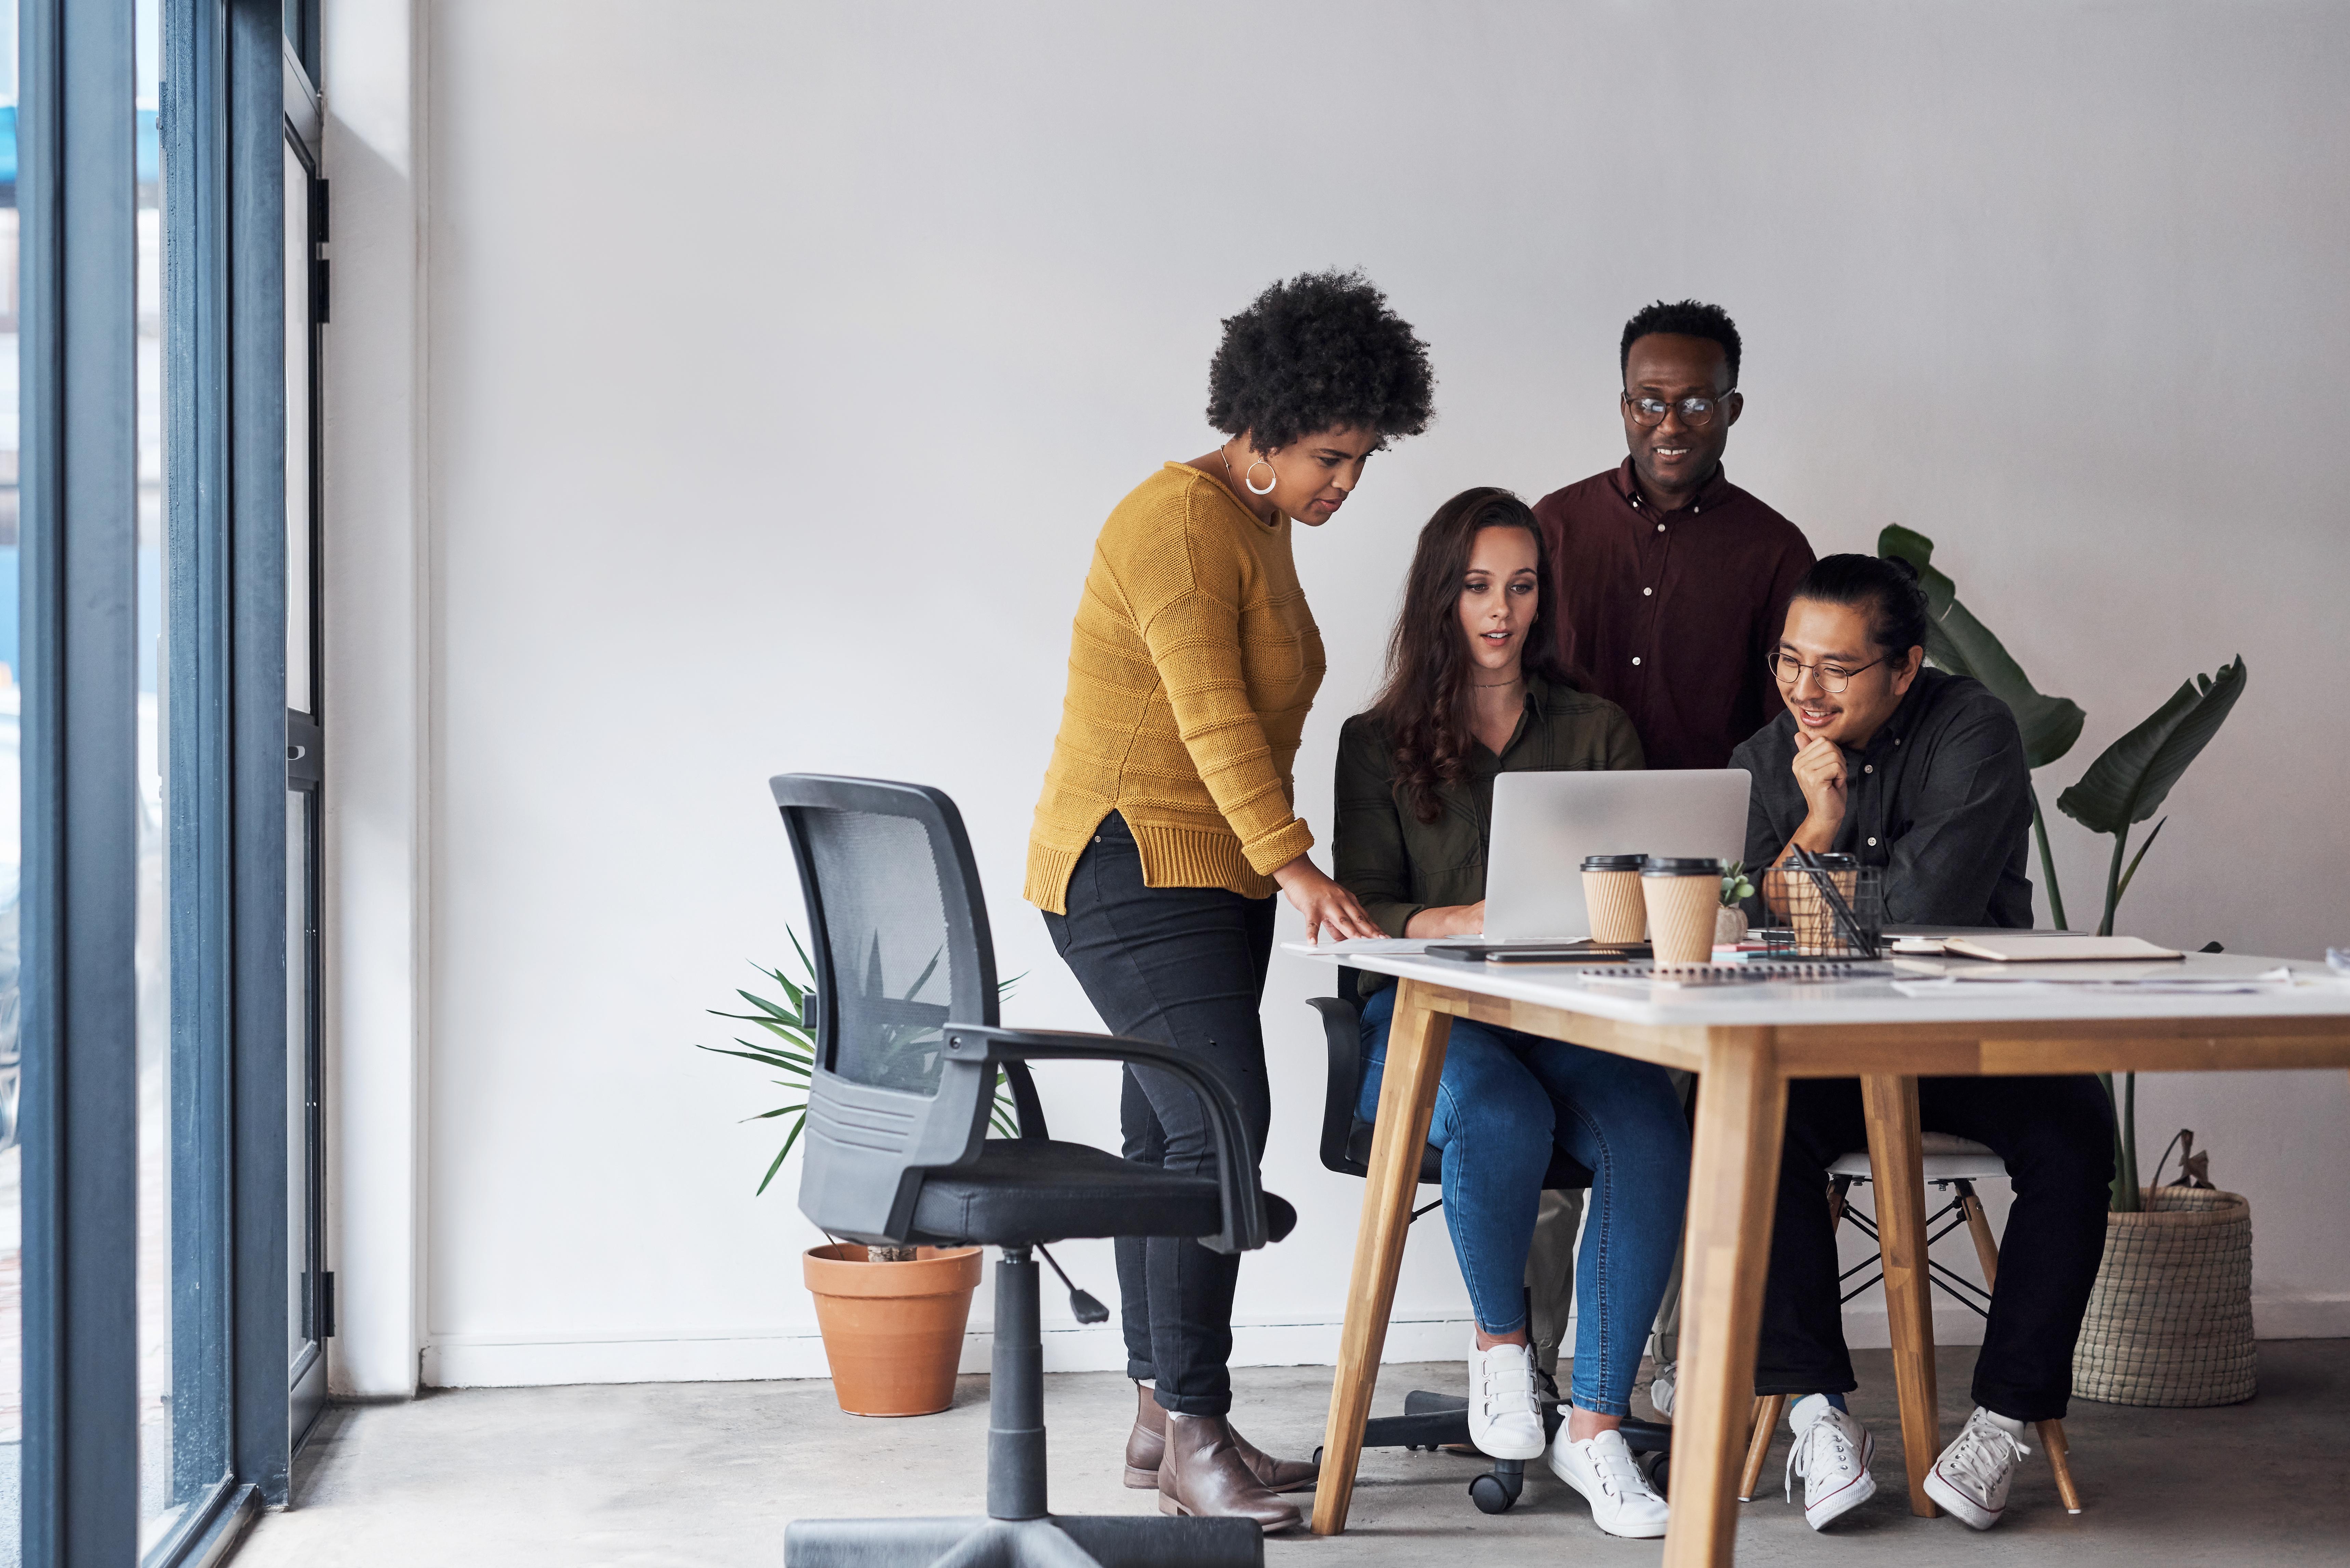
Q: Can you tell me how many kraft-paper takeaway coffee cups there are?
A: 3